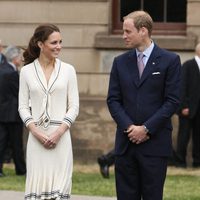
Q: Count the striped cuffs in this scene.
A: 2